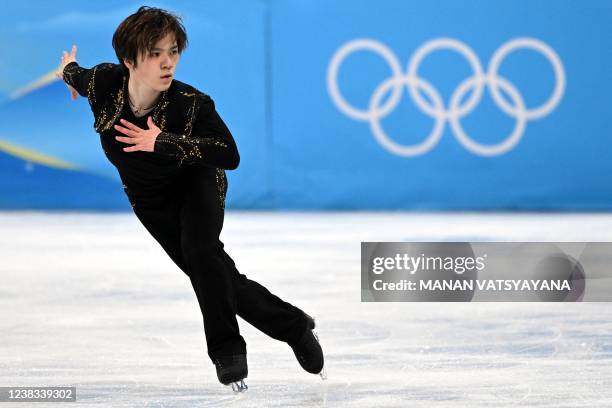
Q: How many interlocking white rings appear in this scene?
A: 5